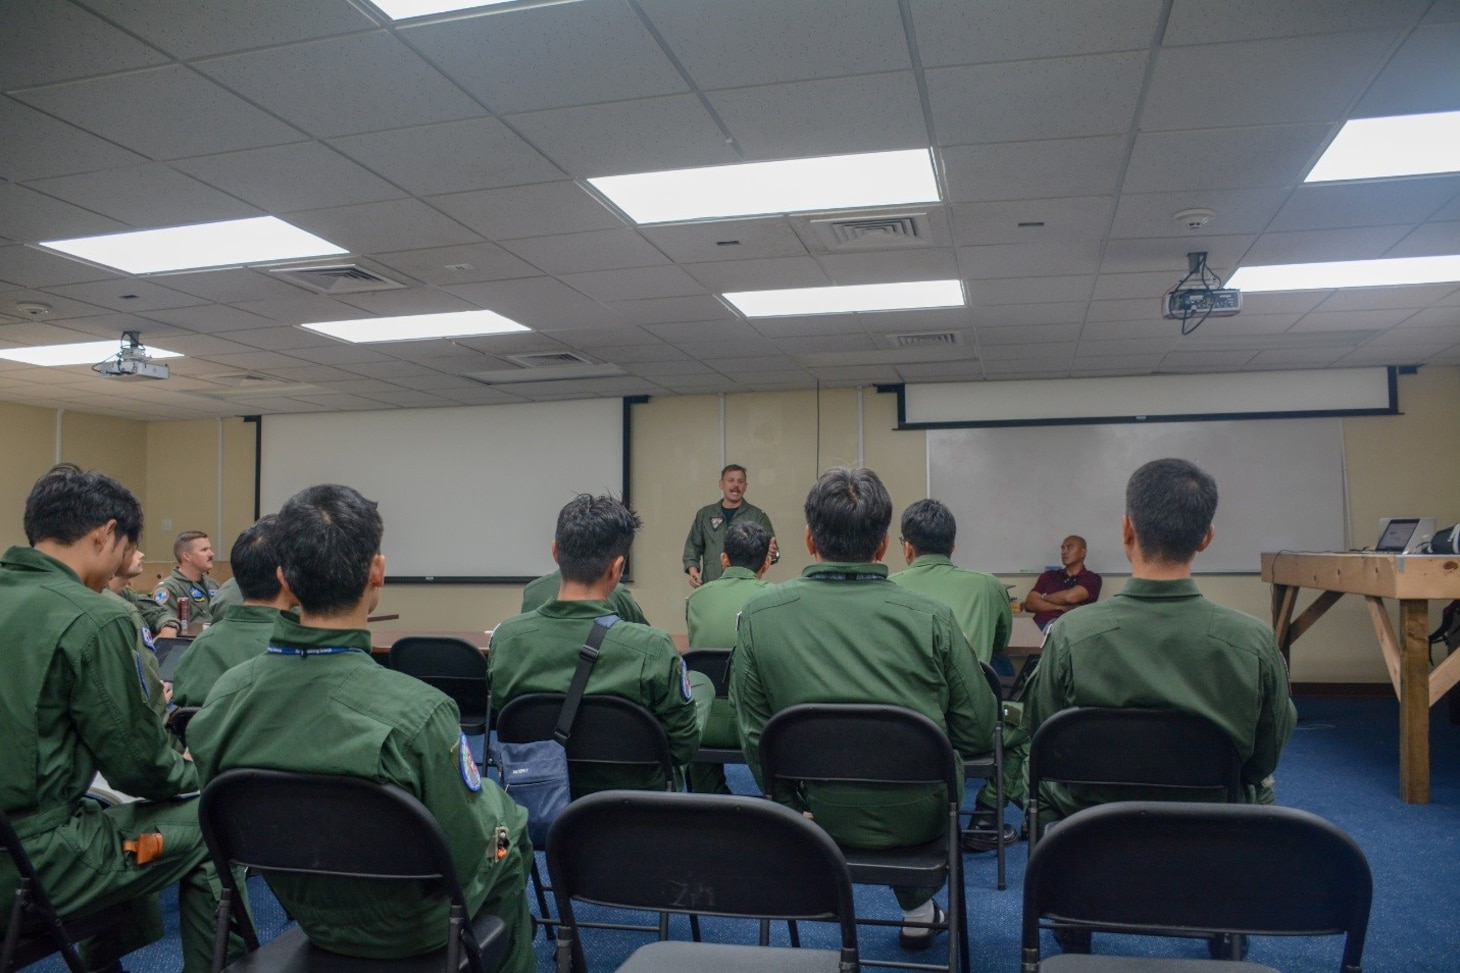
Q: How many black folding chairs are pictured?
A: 11